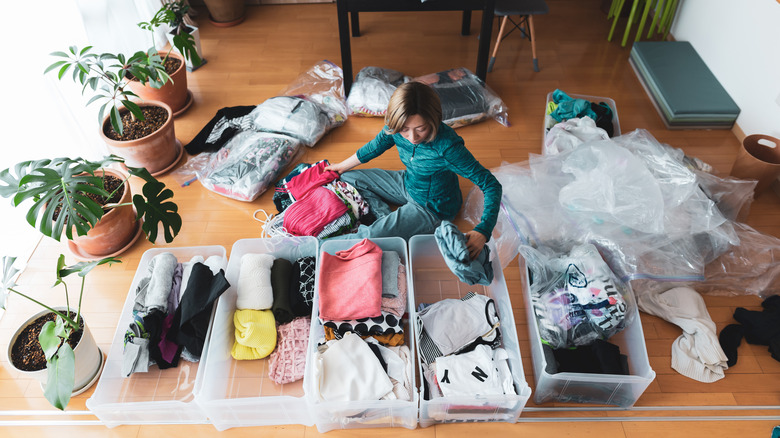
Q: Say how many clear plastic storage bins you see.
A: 6